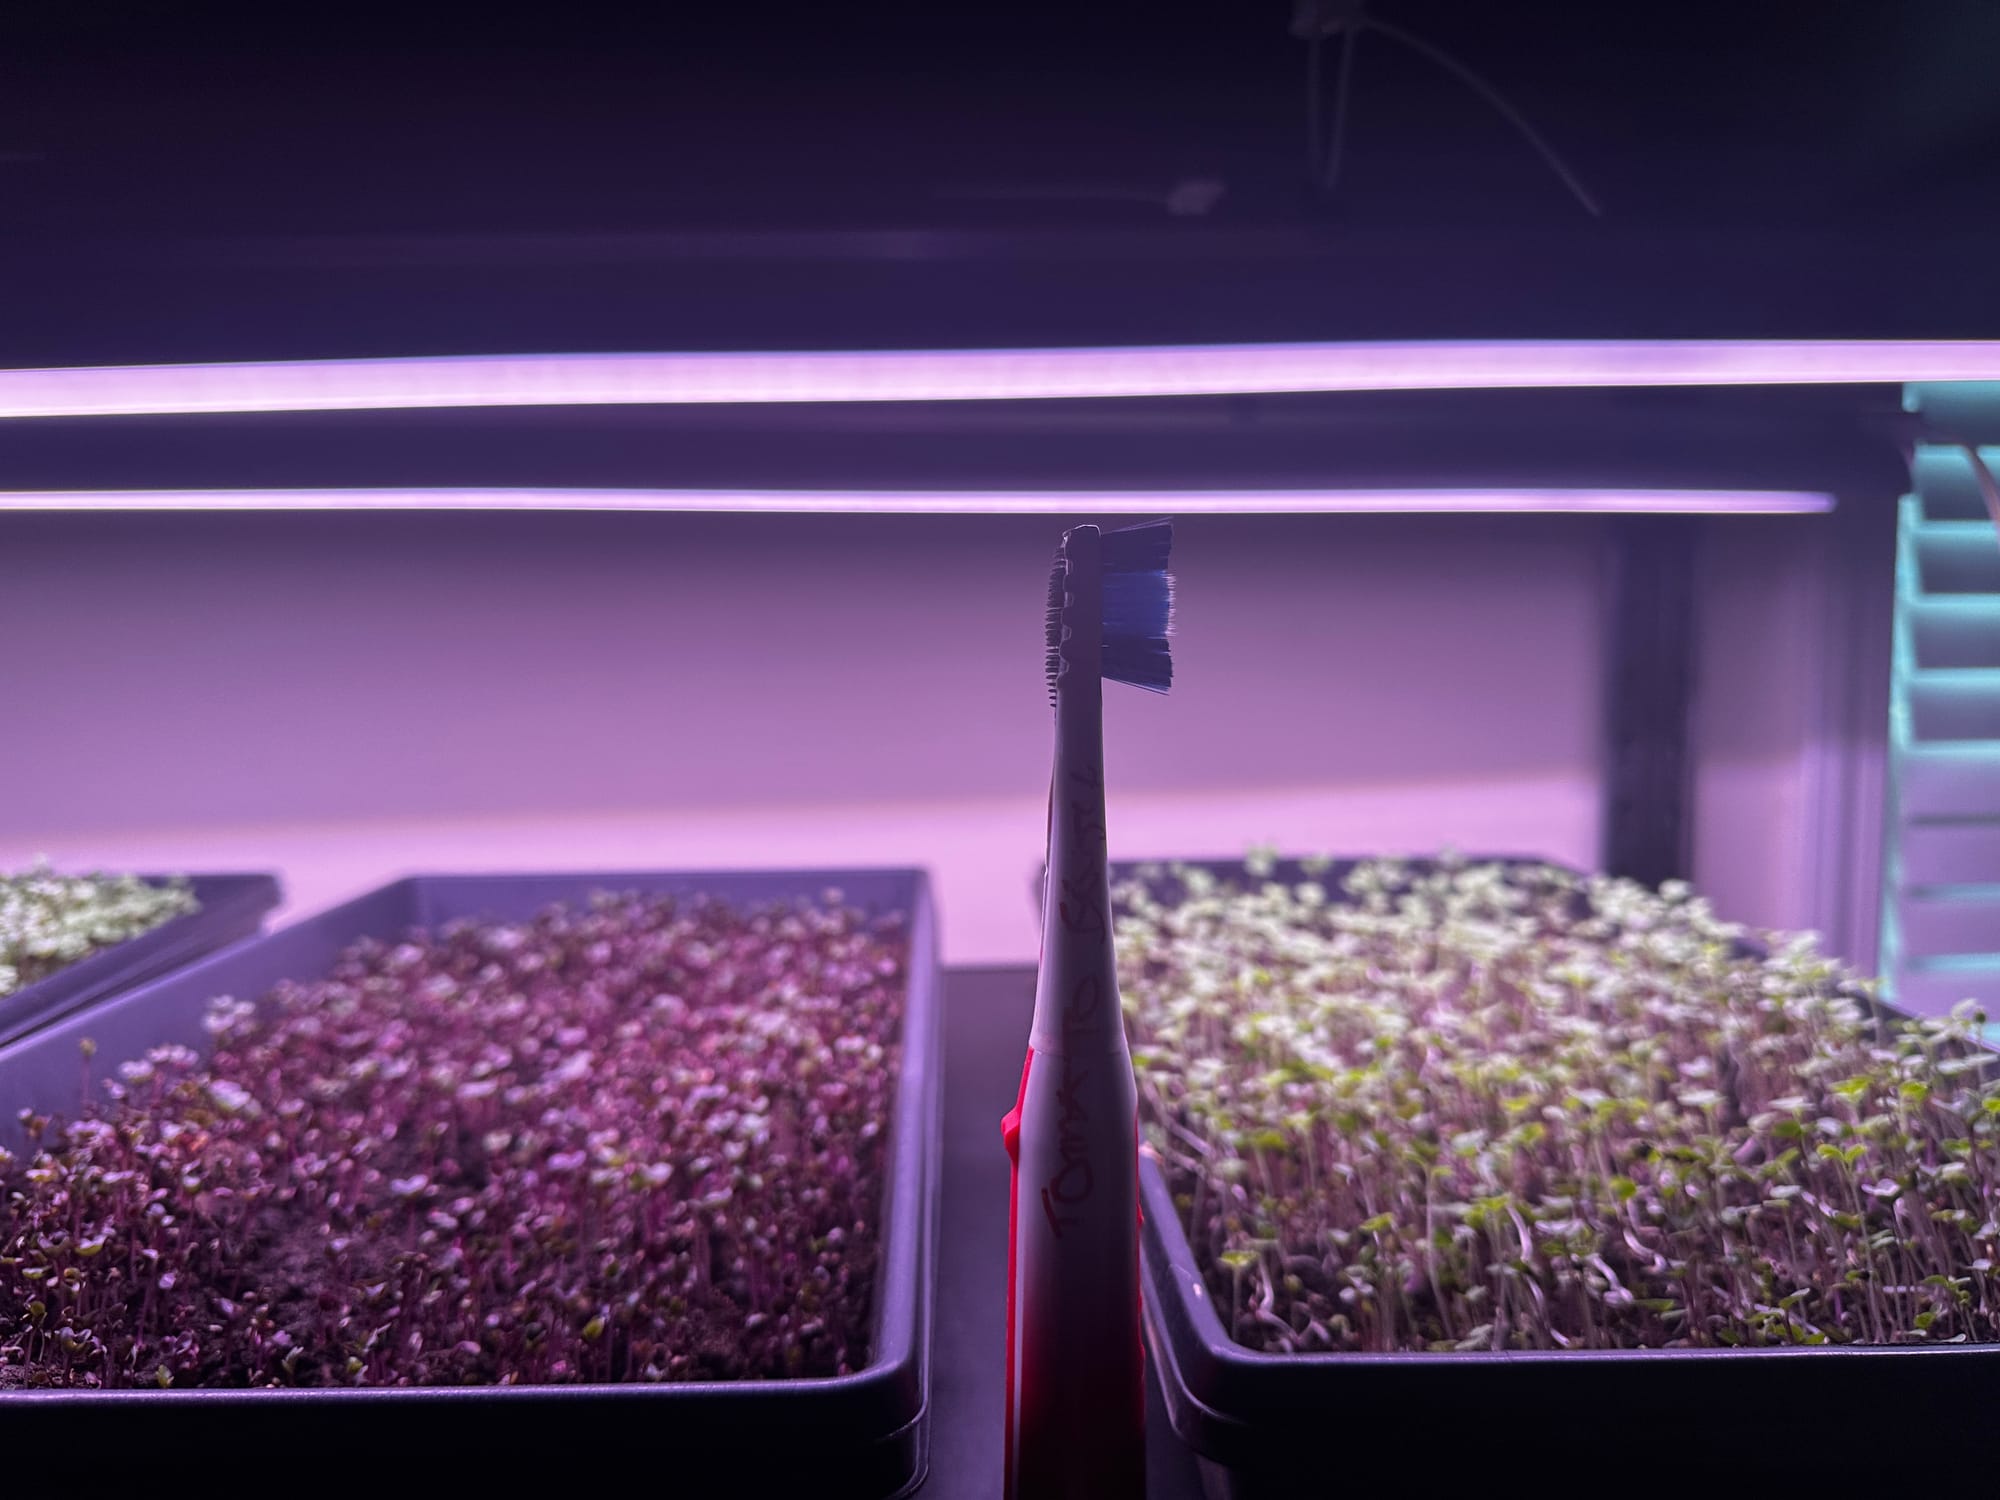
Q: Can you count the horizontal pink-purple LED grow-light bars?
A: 2